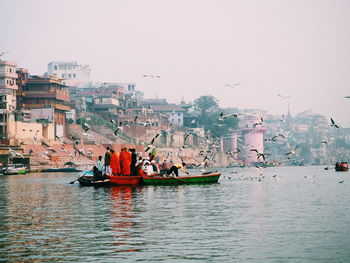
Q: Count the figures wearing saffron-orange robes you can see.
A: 3